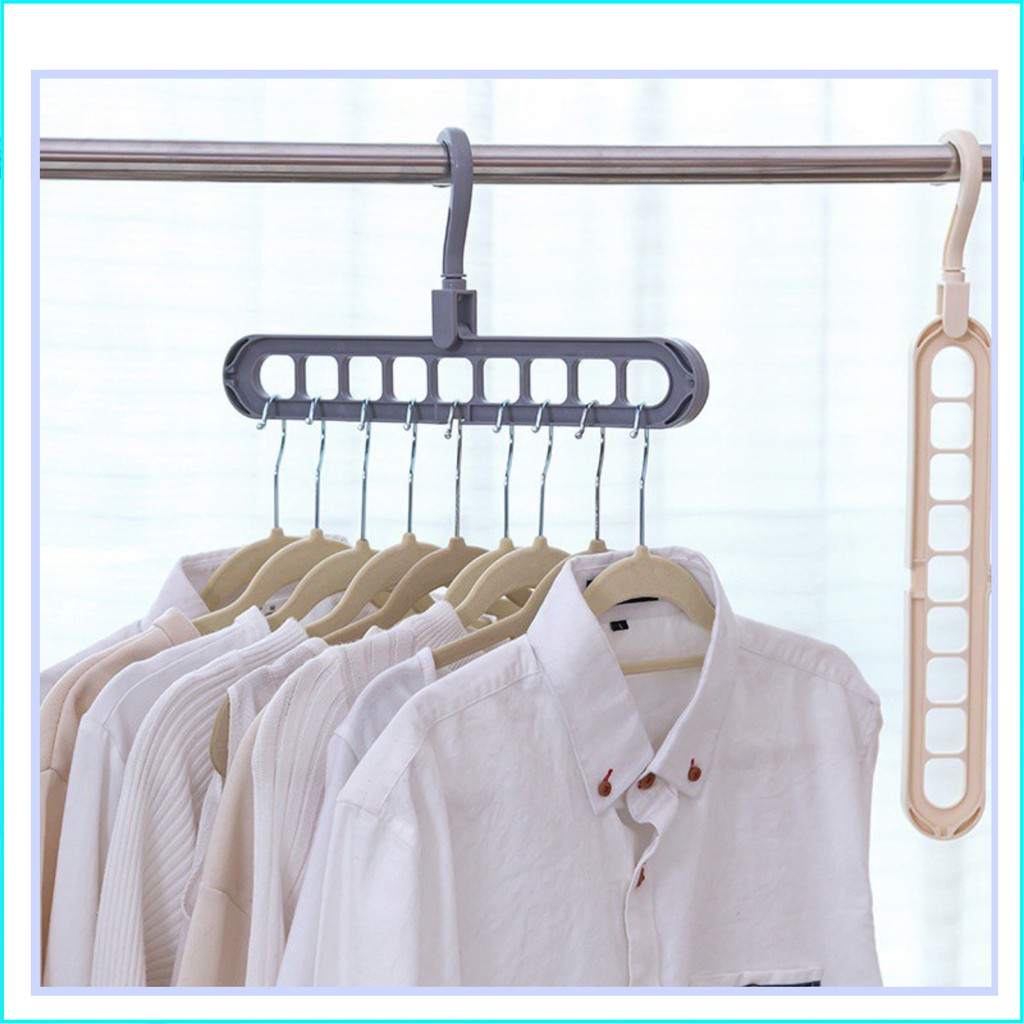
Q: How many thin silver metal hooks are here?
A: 9